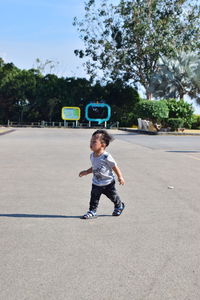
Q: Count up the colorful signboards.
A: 2